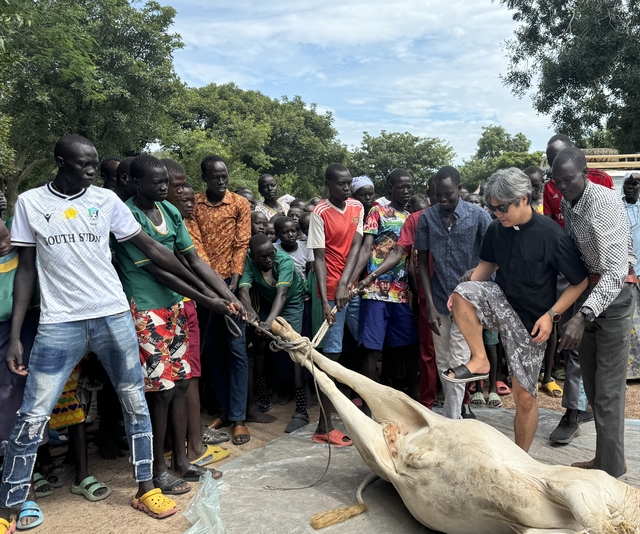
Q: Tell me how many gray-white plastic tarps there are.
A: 1